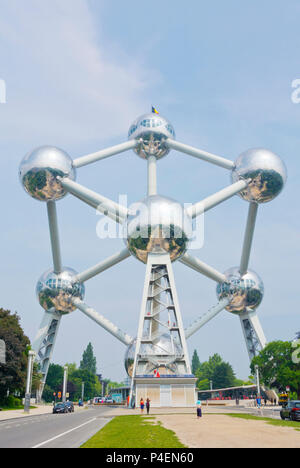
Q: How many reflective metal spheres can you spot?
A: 7